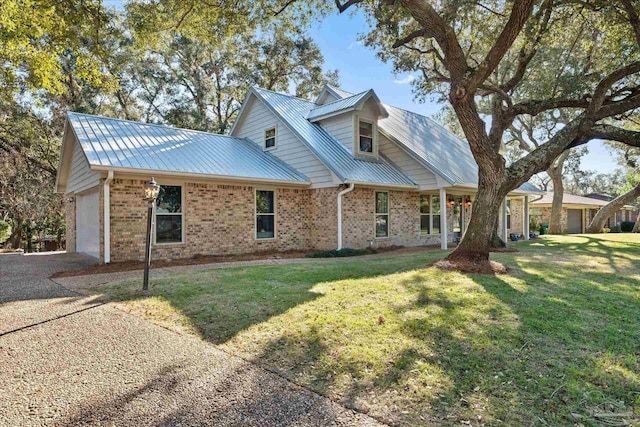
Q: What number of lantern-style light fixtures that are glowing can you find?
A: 3